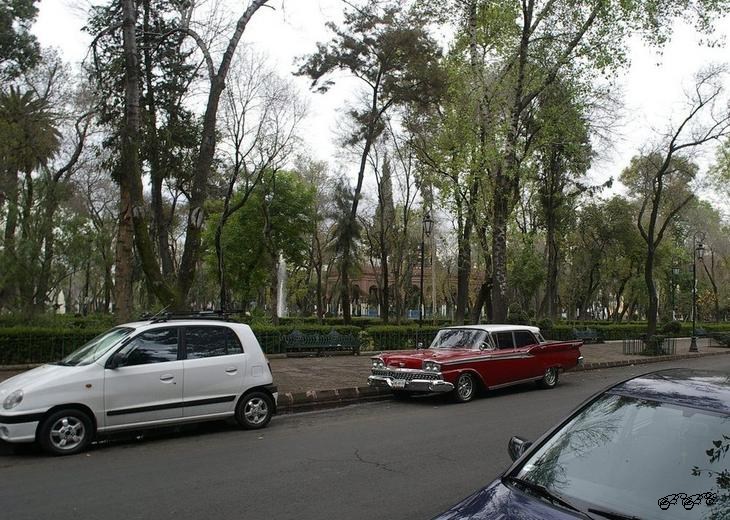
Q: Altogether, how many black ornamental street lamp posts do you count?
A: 3